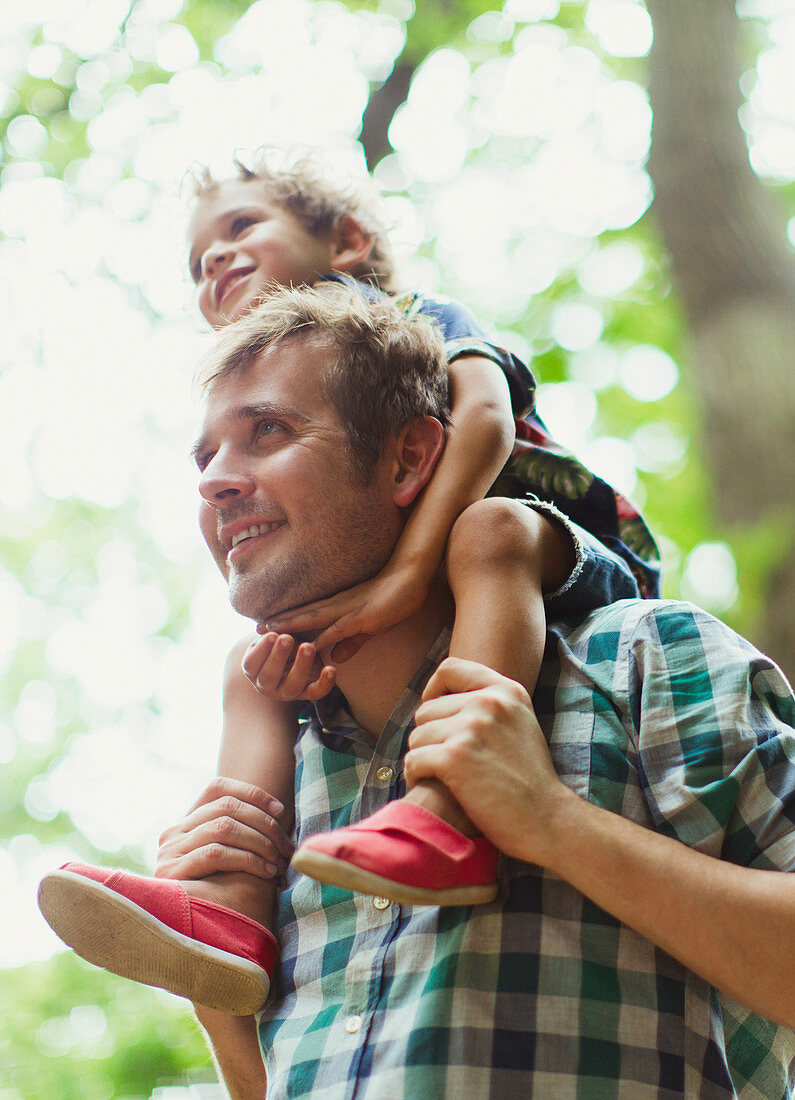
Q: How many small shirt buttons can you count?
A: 3